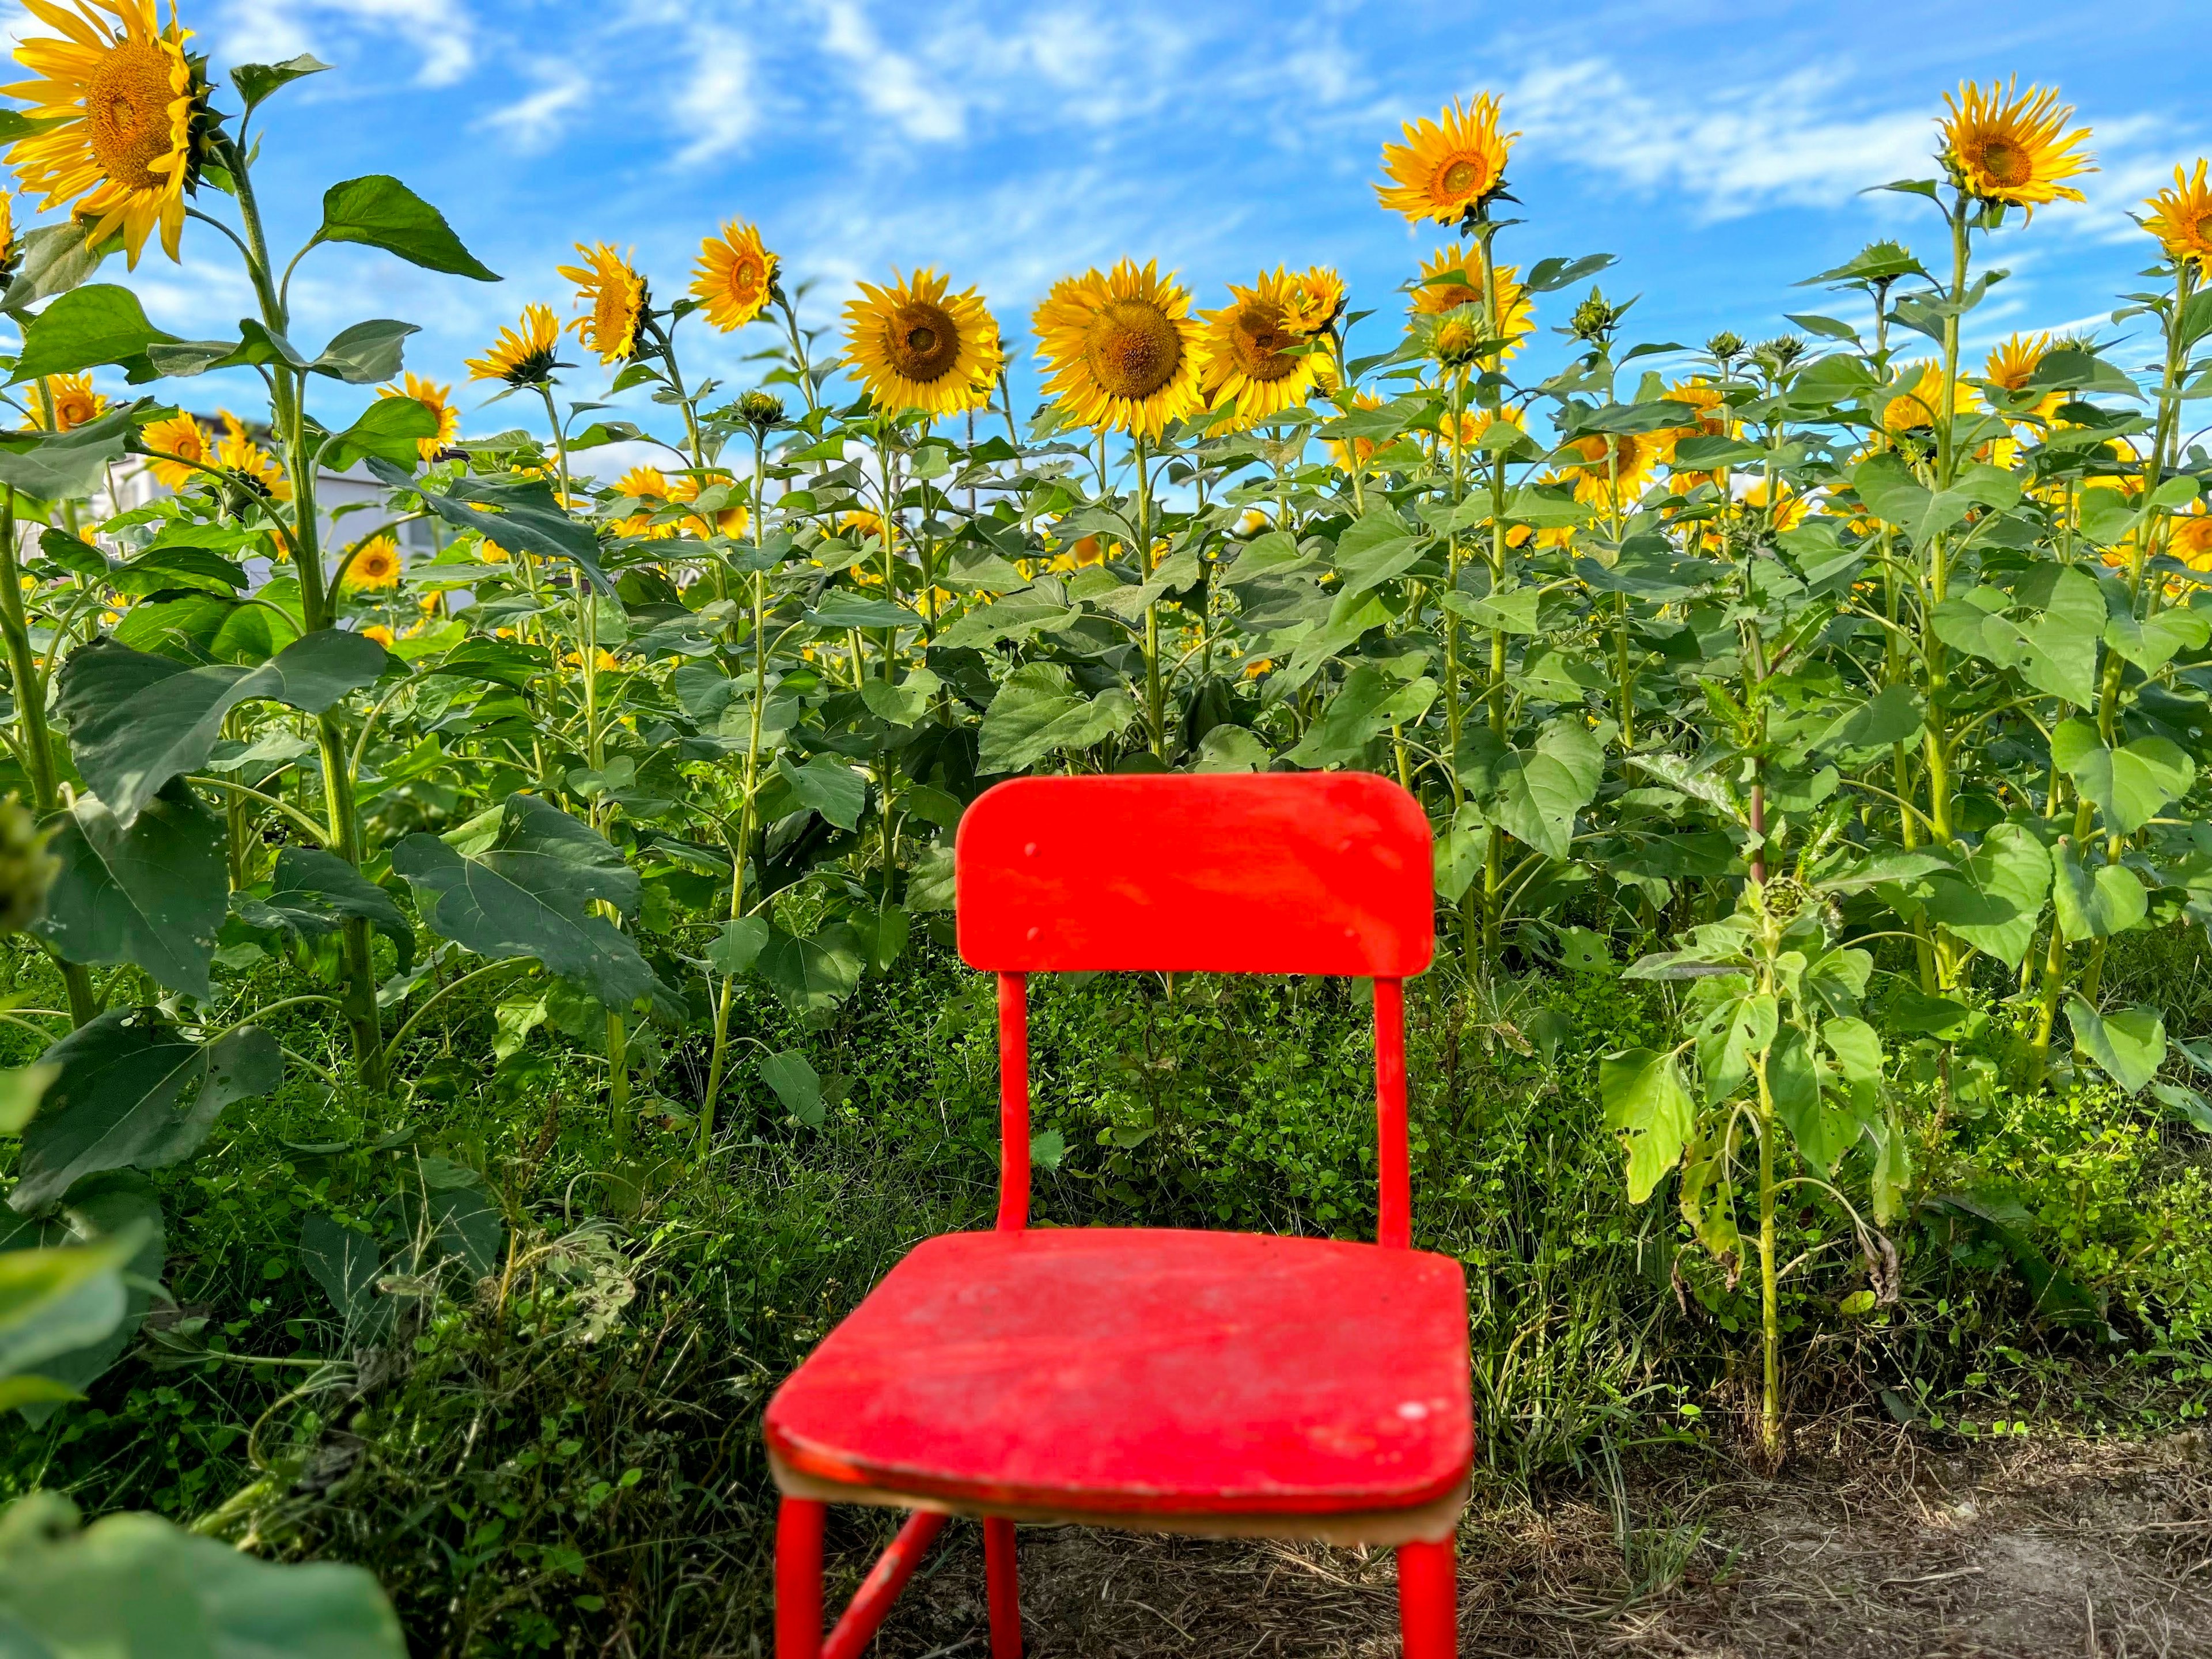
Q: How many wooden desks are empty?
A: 0